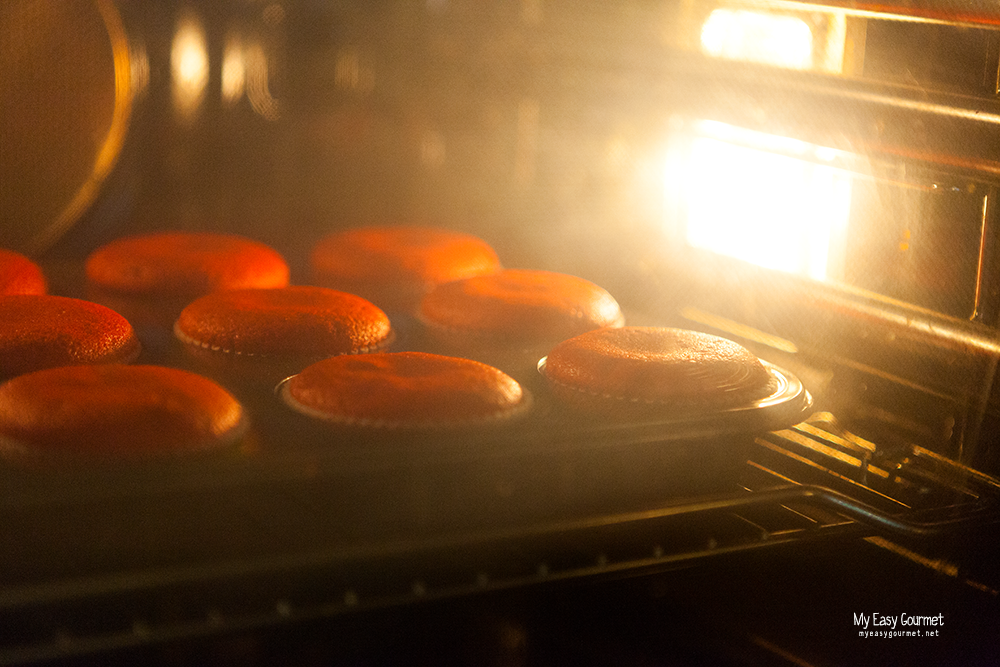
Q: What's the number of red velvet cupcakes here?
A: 9